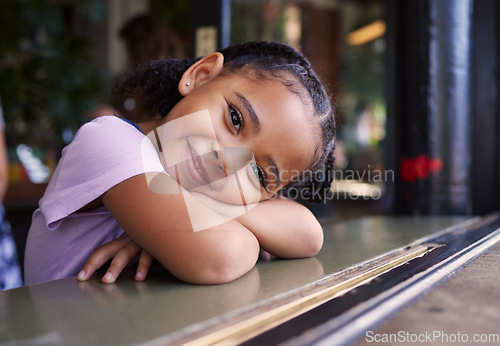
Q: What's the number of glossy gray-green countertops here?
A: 1